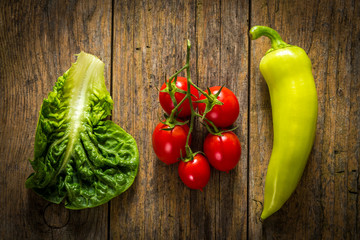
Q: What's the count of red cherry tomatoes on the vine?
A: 5